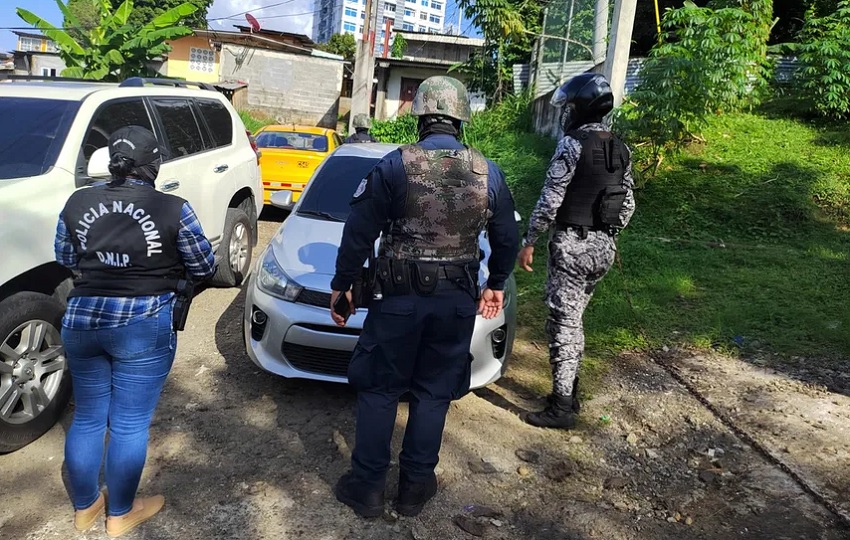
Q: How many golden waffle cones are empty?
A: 0